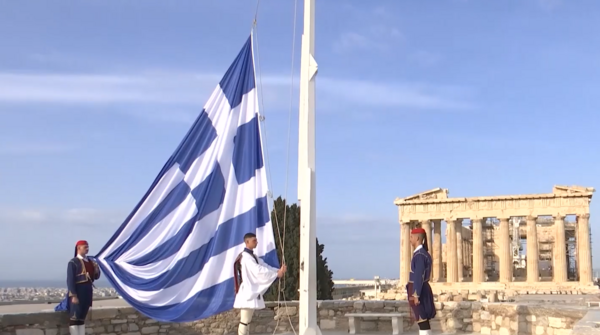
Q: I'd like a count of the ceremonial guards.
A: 3